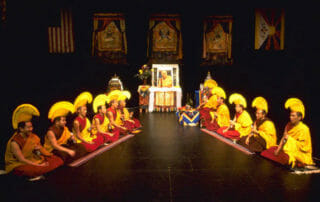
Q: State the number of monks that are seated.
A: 11